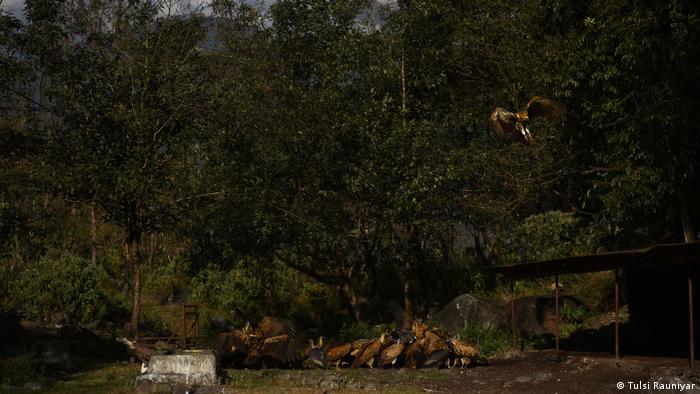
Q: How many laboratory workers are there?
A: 0